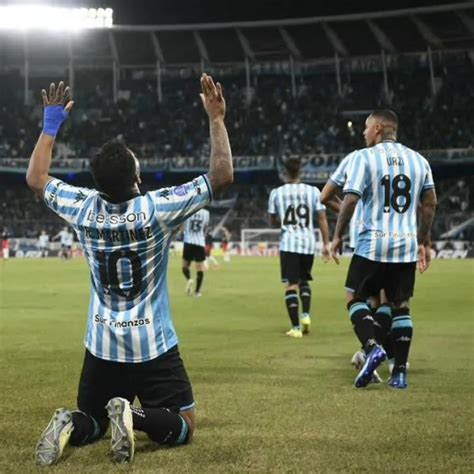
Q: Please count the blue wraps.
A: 1